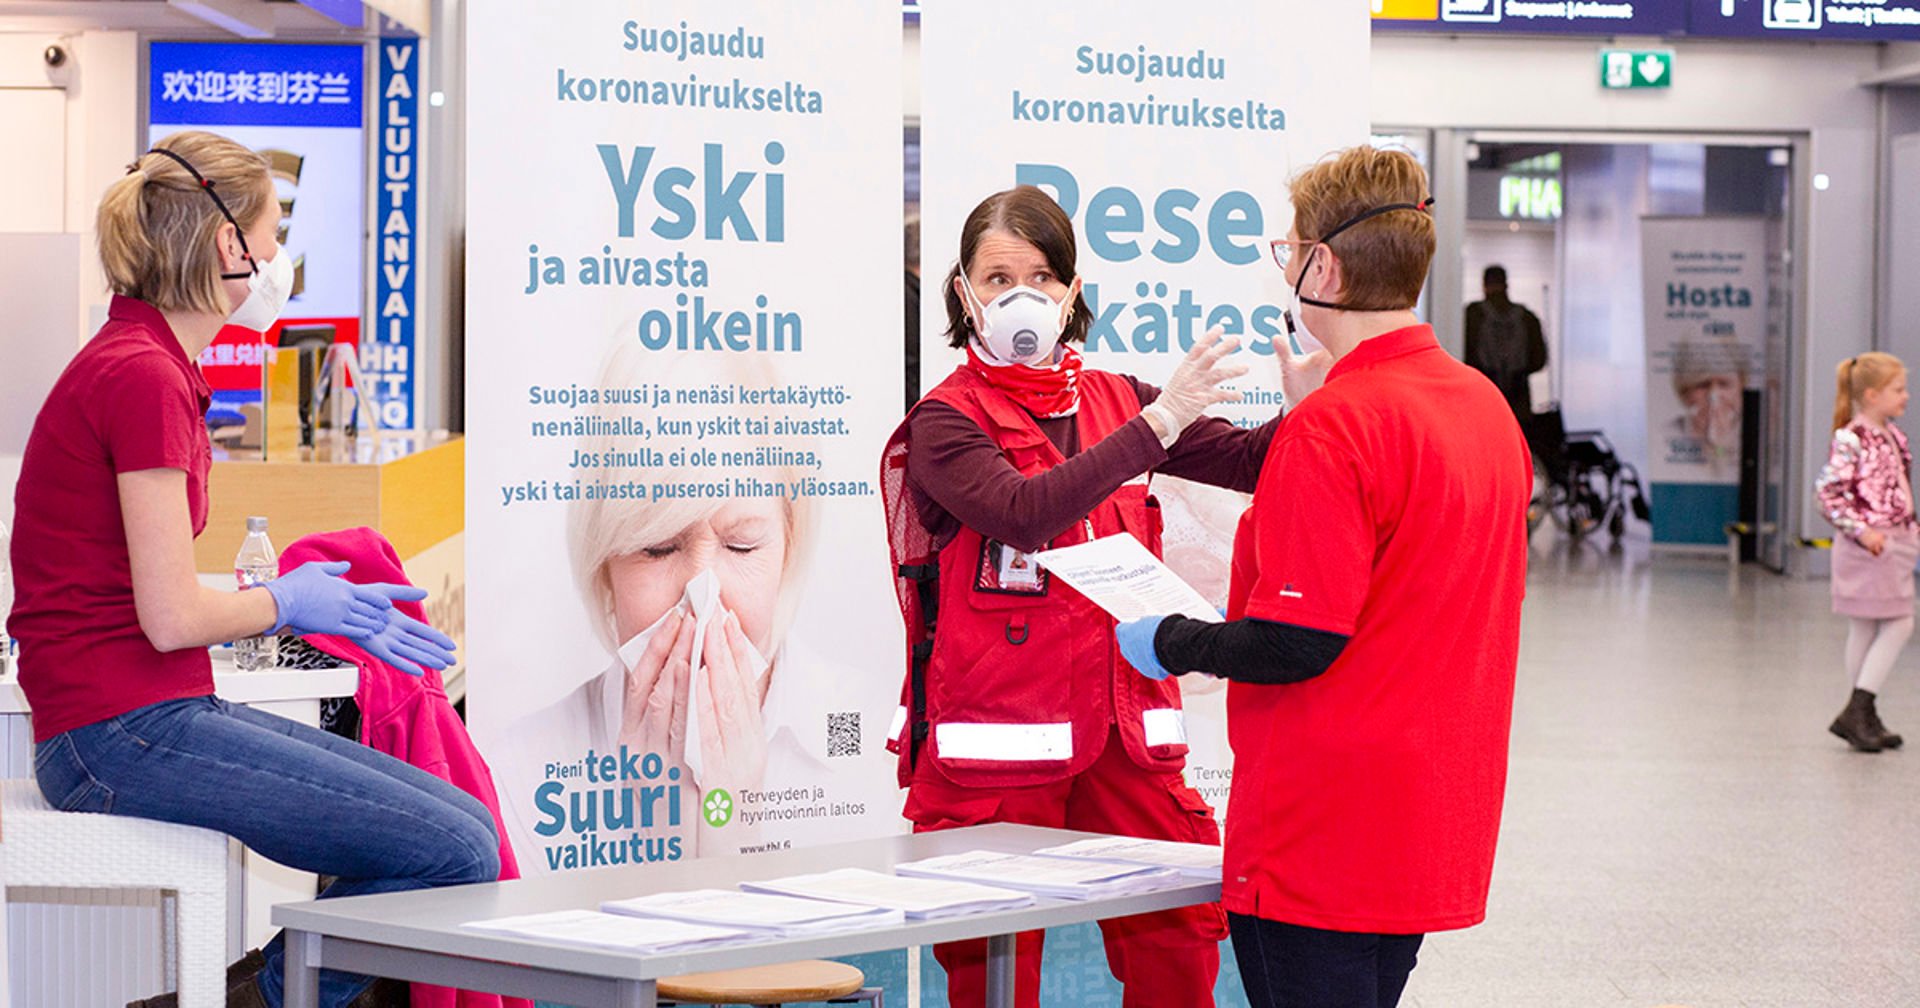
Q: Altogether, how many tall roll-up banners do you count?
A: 3